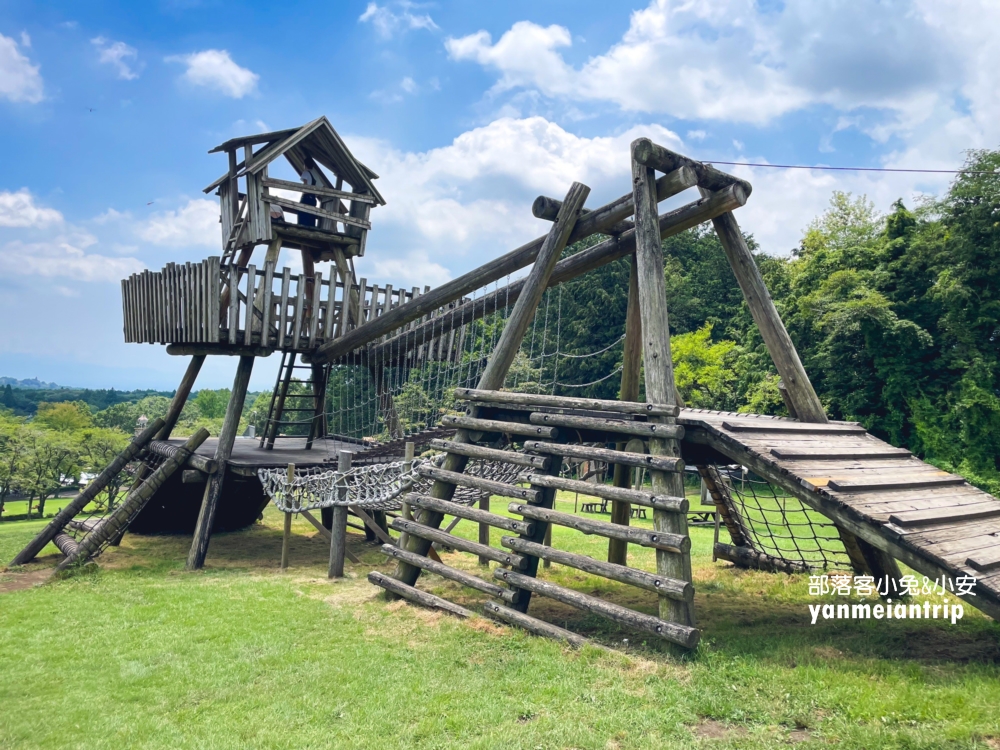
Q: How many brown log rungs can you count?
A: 15